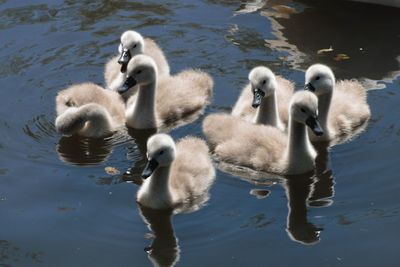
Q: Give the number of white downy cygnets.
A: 7